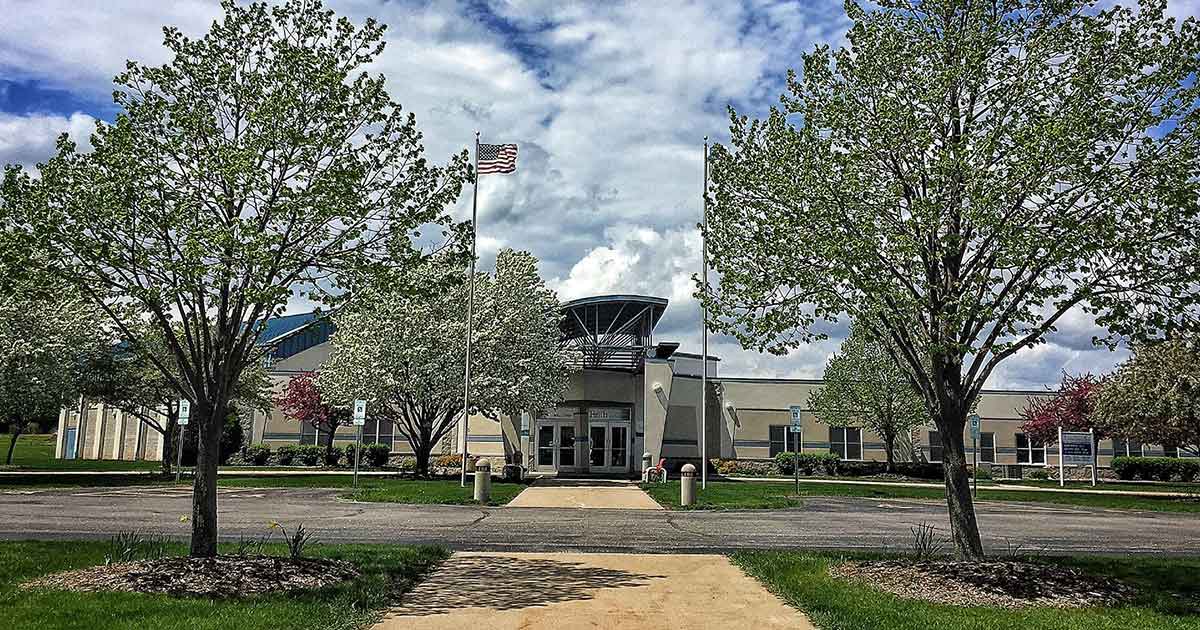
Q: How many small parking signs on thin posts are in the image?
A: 4